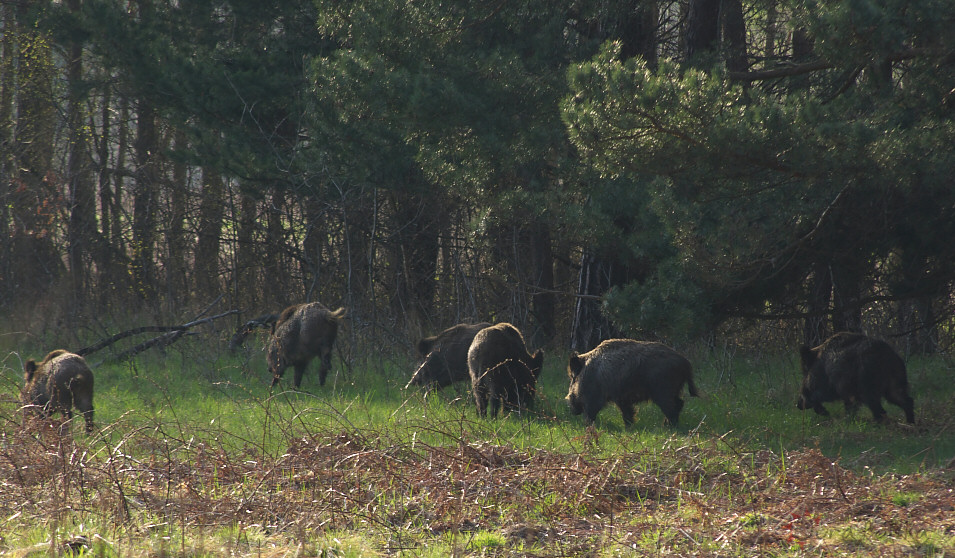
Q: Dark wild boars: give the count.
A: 6